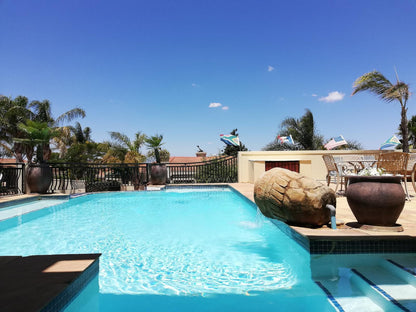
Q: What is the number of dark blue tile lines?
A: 3